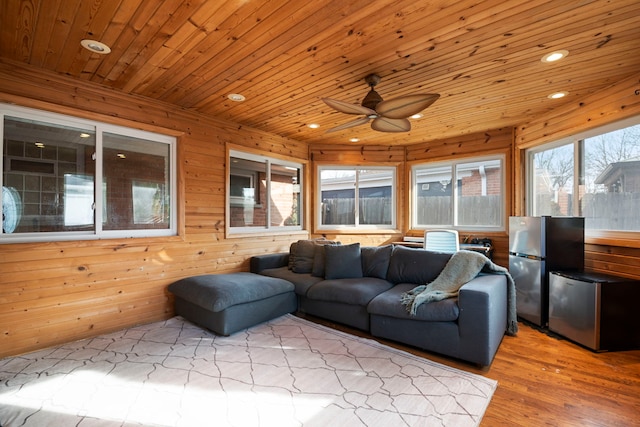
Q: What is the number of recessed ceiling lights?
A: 7